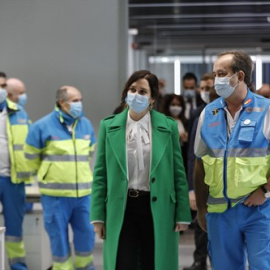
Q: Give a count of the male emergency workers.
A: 4